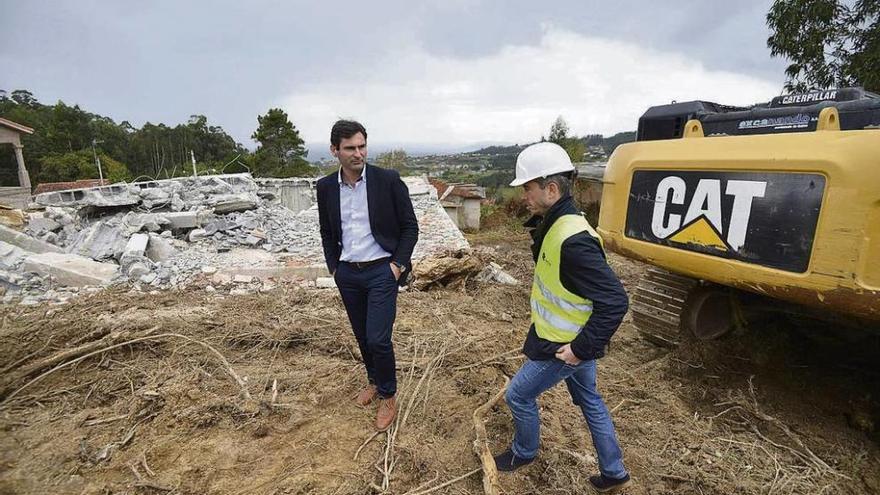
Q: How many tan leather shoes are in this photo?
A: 2